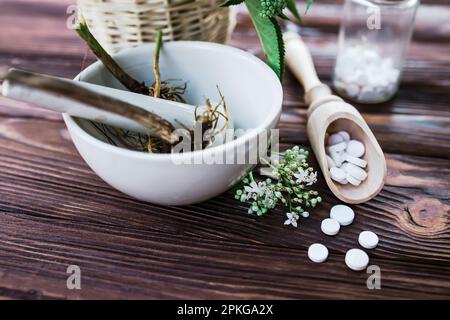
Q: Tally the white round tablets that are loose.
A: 5